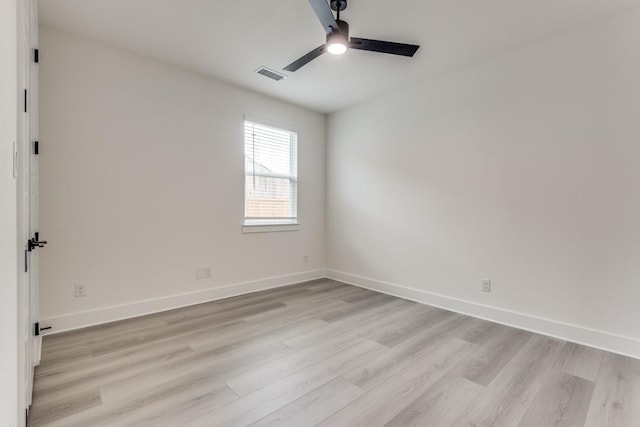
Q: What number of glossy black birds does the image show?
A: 0